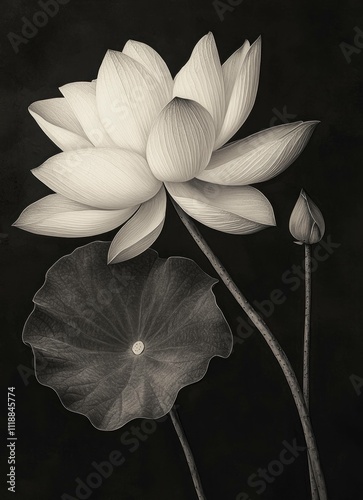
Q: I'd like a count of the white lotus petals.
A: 13